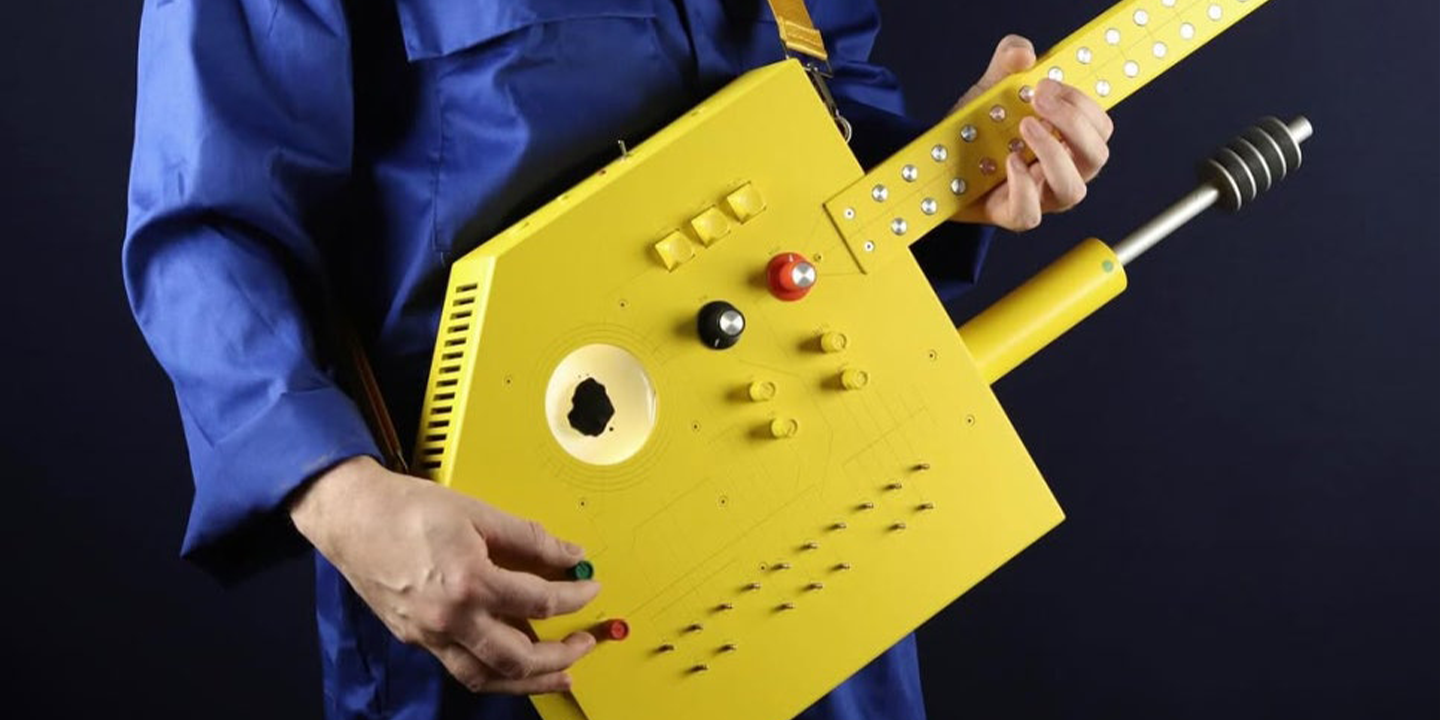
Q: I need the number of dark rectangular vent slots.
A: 14